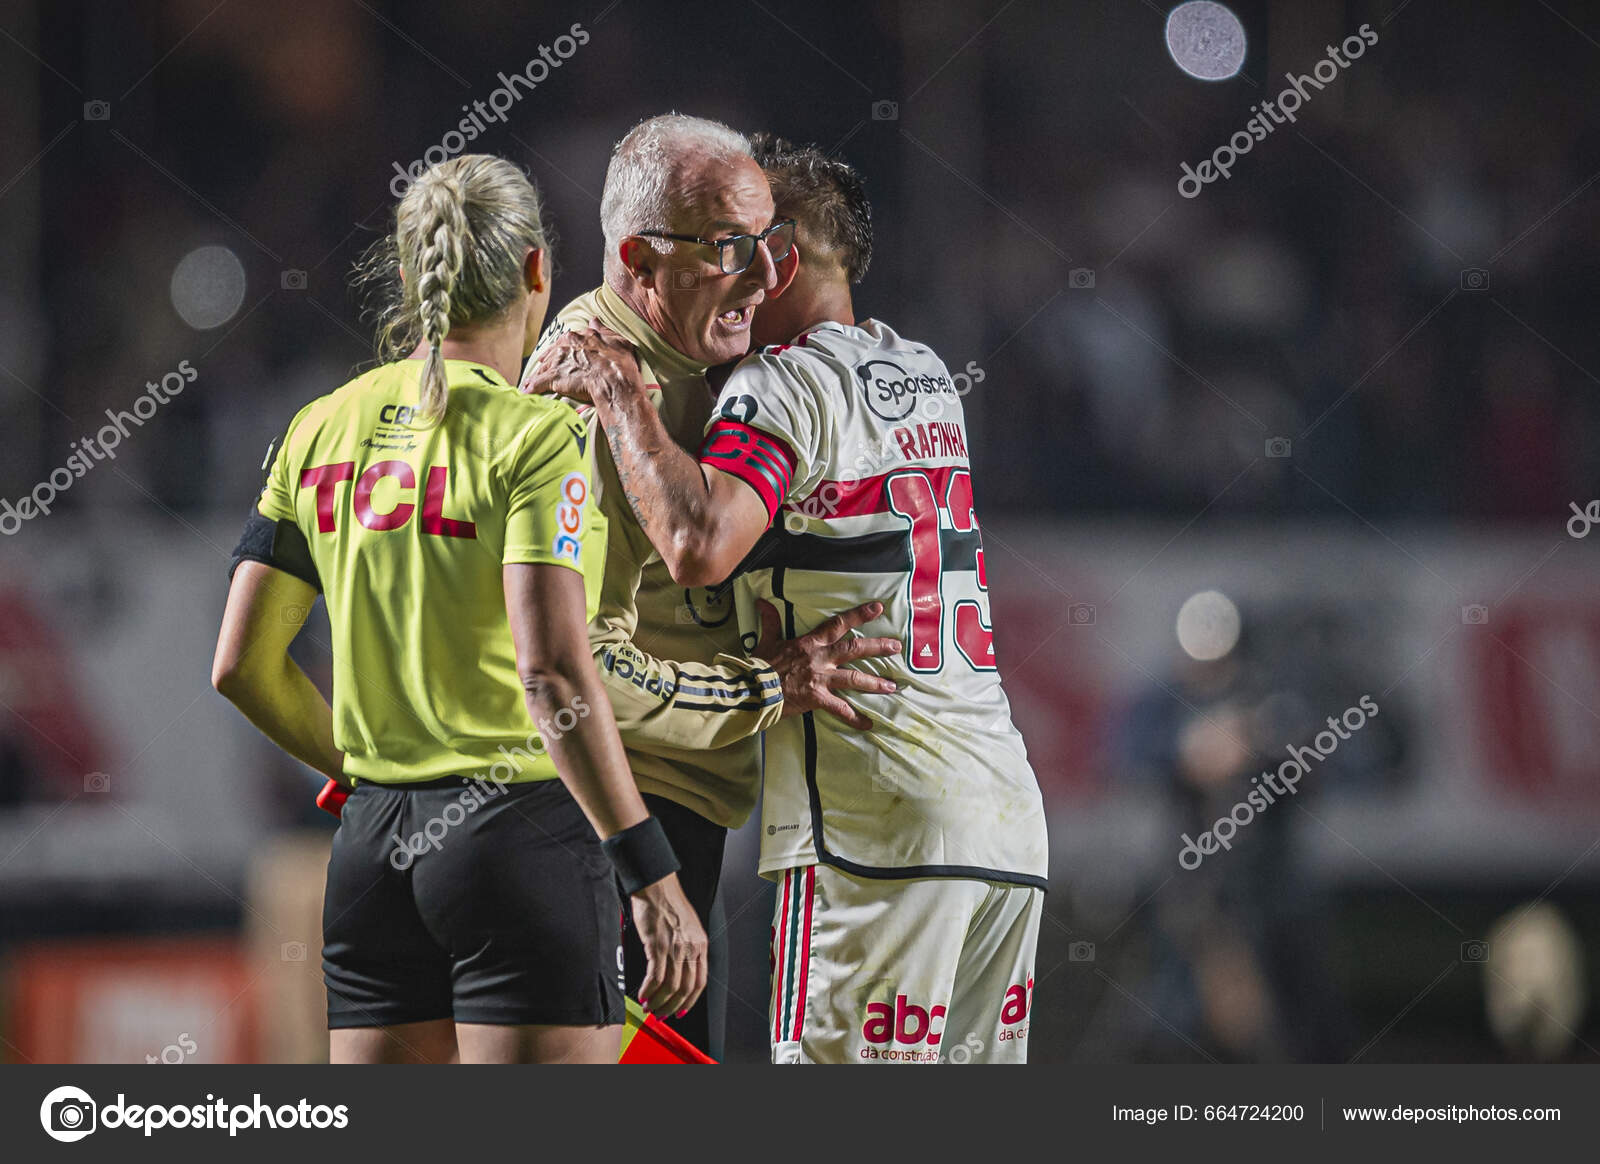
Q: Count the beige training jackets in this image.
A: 1